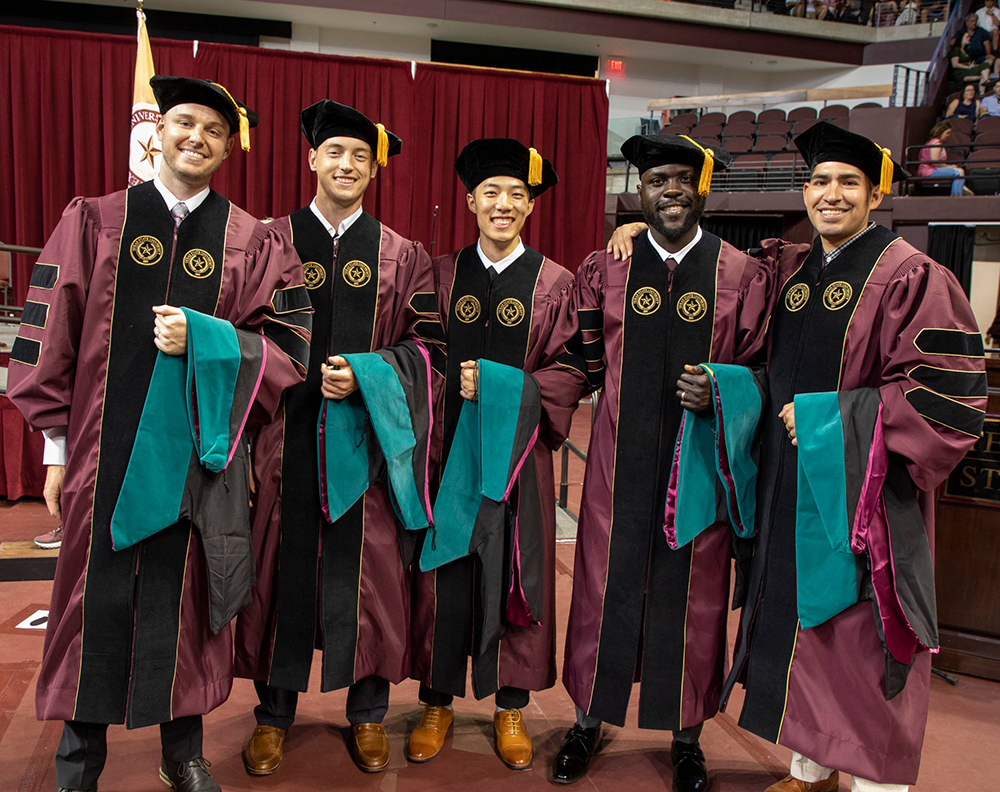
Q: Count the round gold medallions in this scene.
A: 10